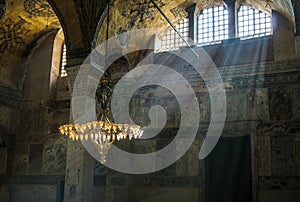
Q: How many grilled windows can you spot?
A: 4